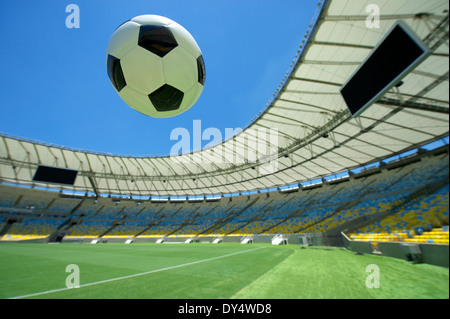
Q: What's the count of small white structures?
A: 7